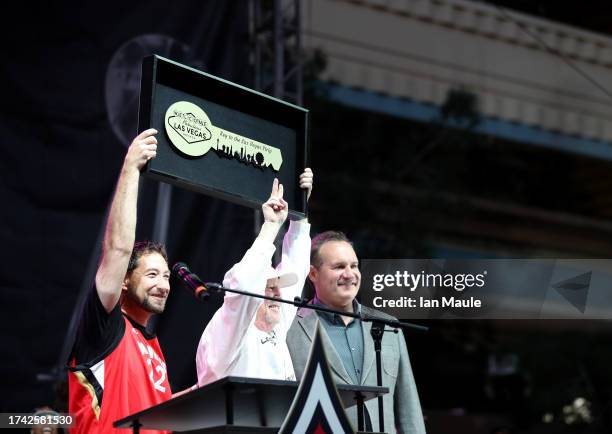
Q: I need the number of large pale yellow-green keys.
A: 1